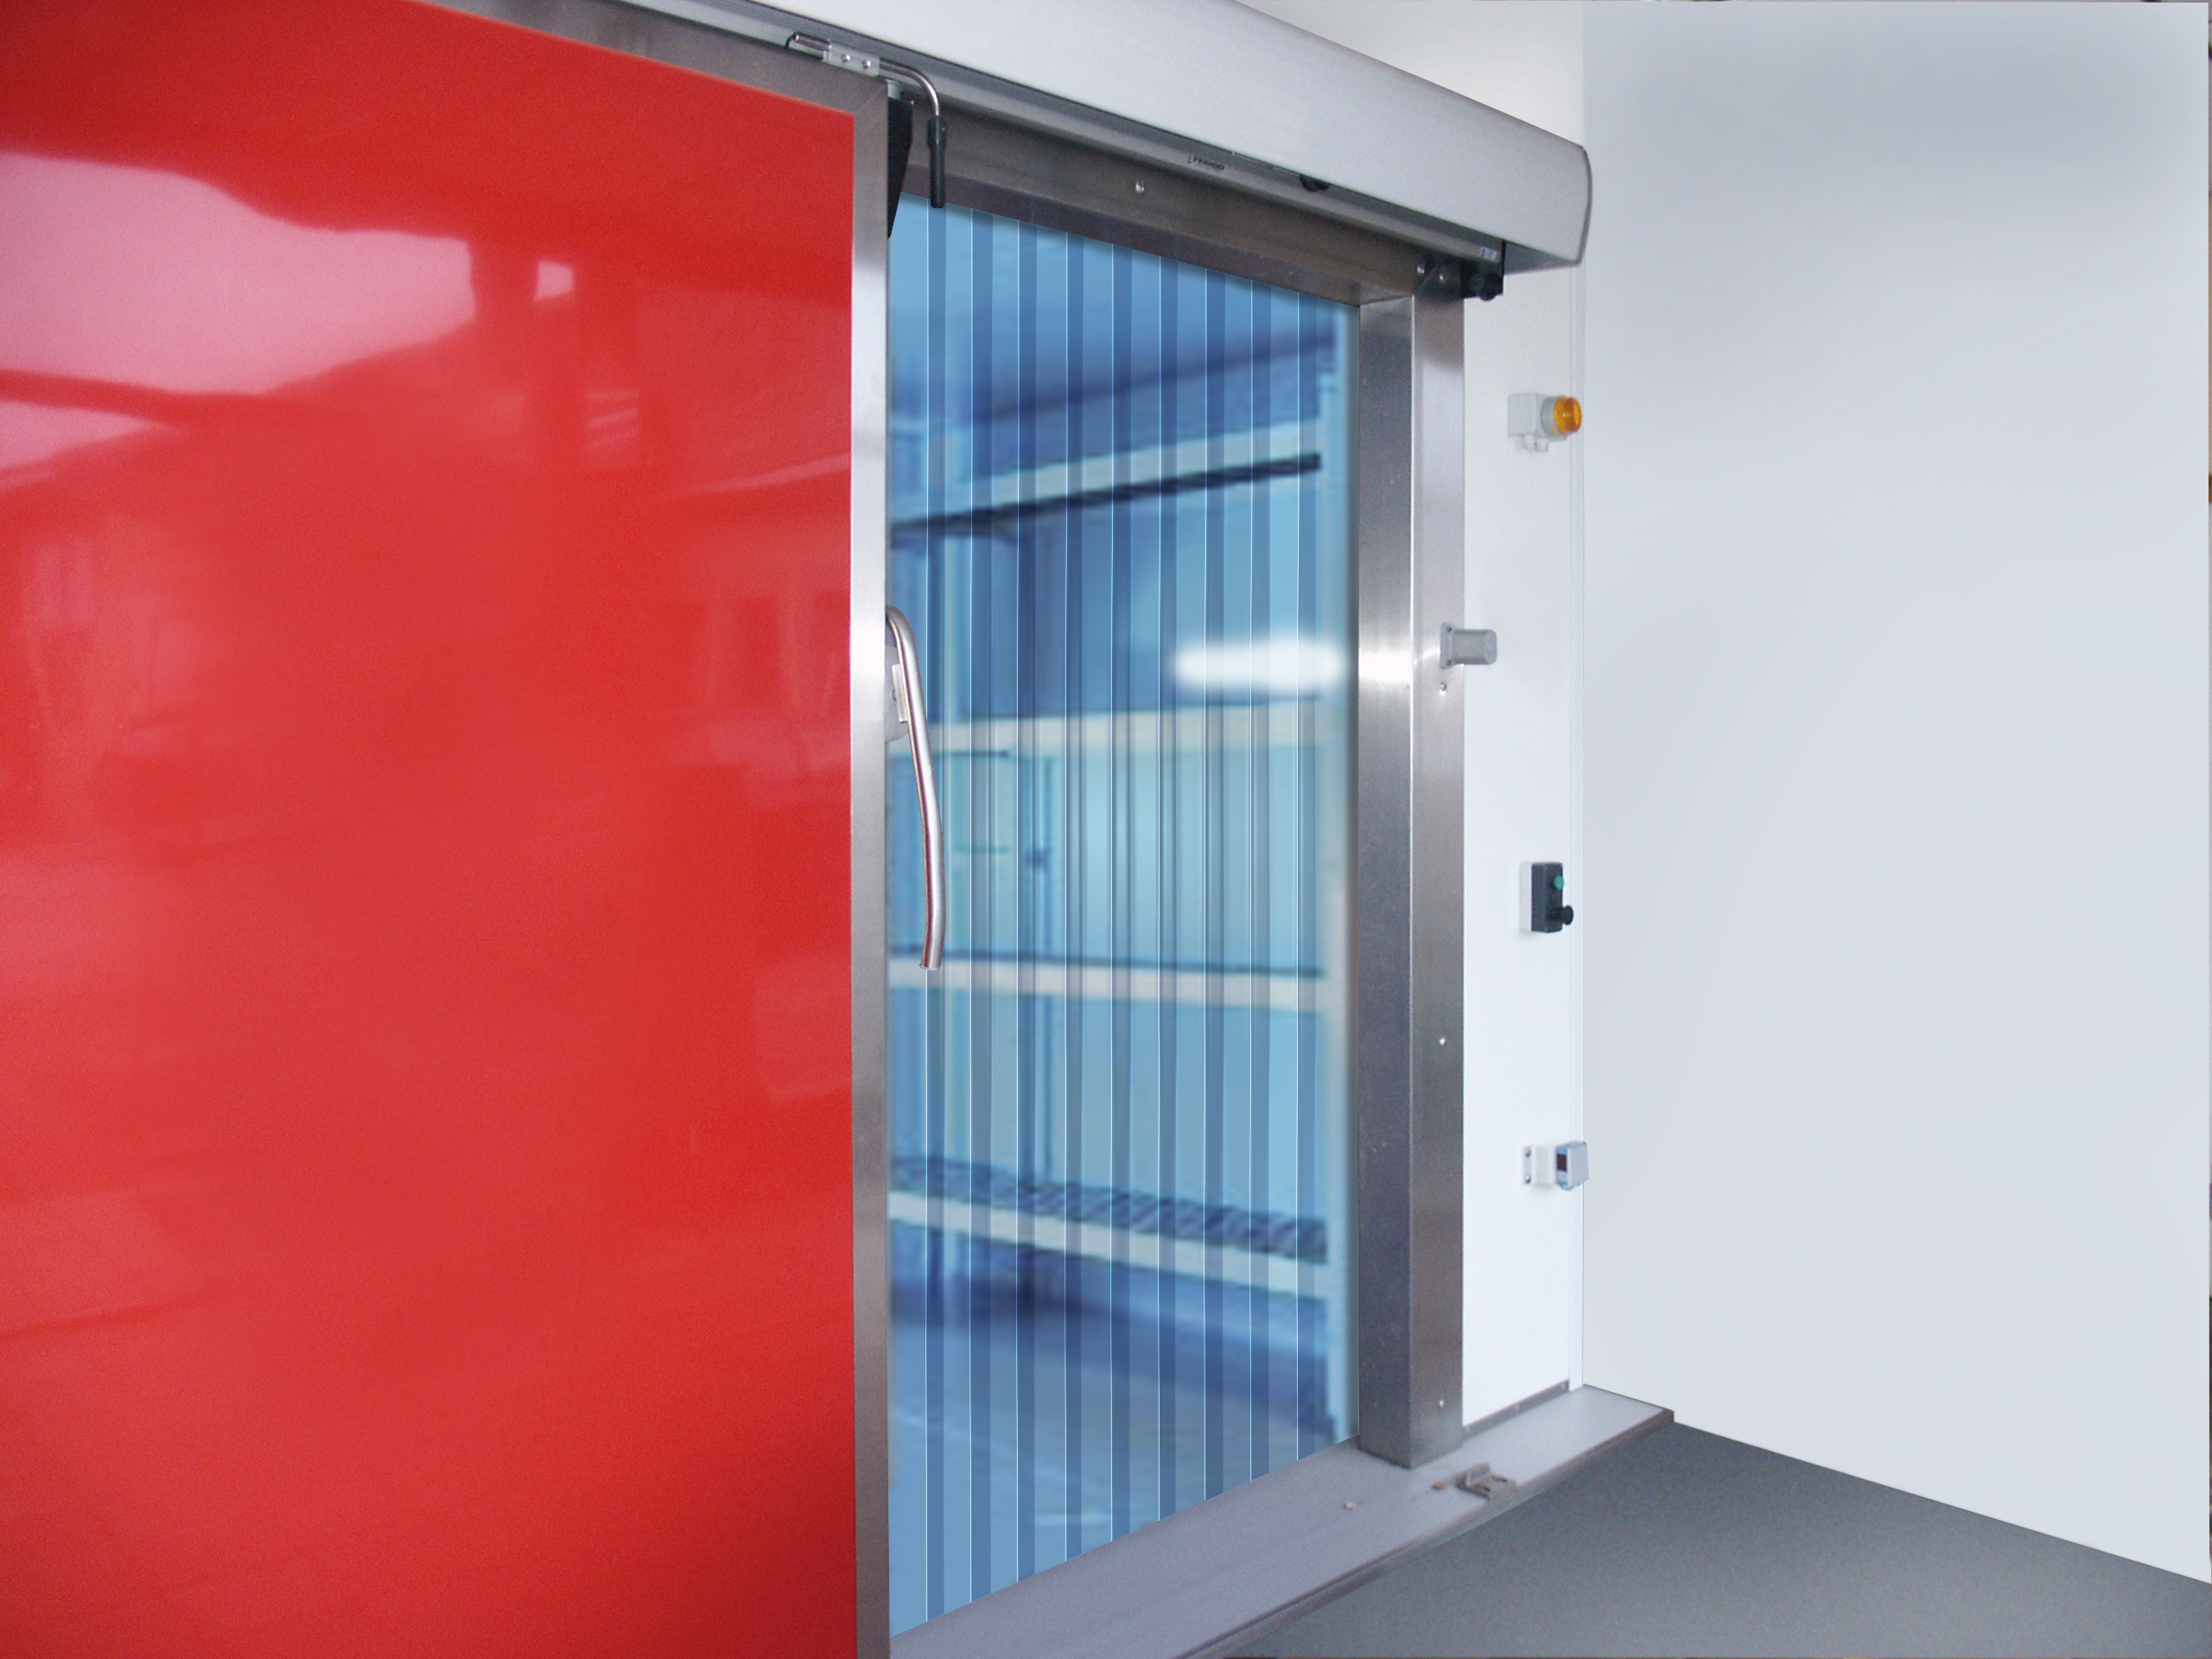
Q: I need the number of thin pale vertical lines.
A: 9